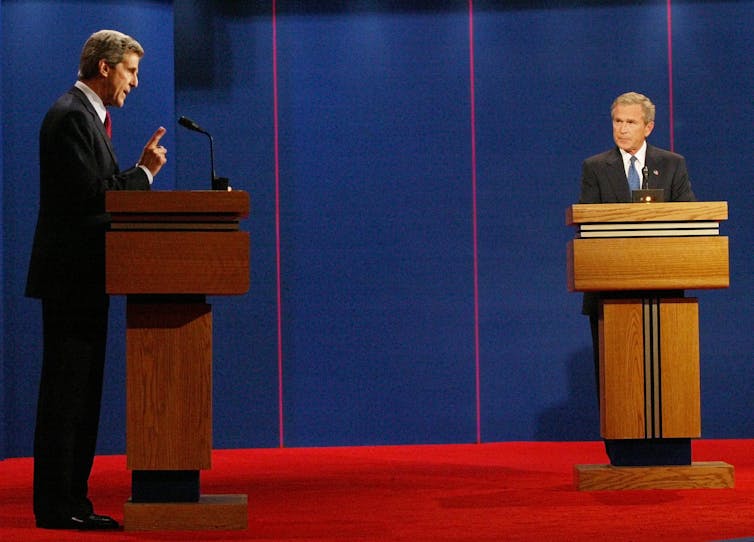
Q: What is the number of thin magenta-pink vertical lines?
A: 3